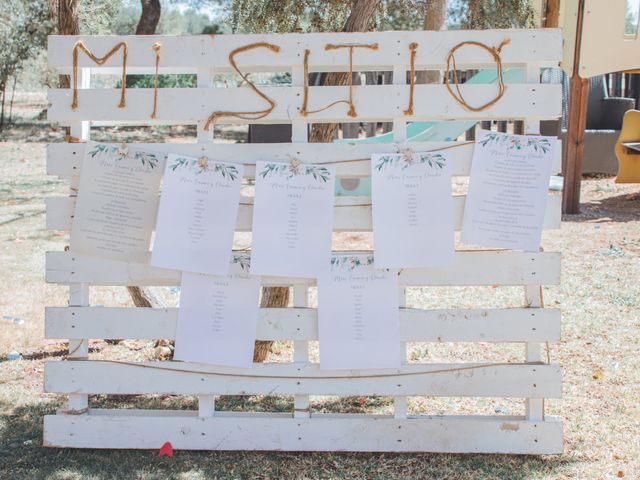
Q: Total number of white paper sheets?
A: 7